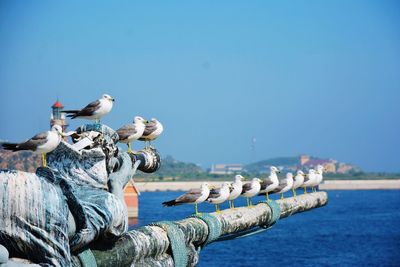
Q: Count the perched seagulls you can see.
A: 13